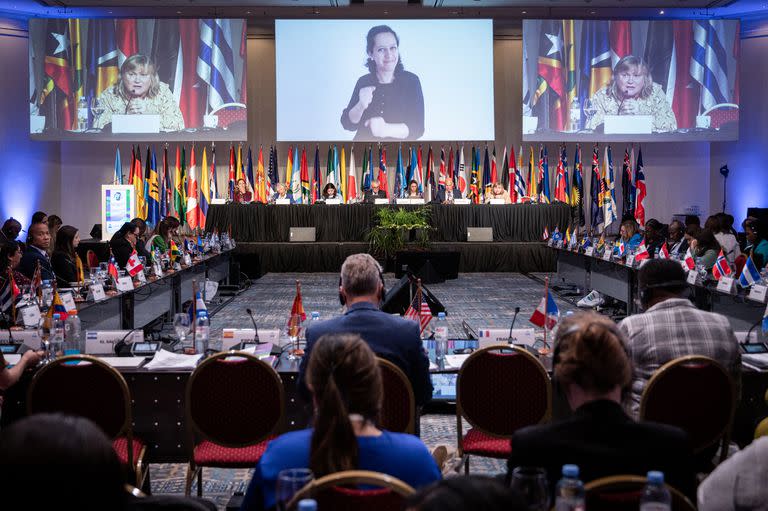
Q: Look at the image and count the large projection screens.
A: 3